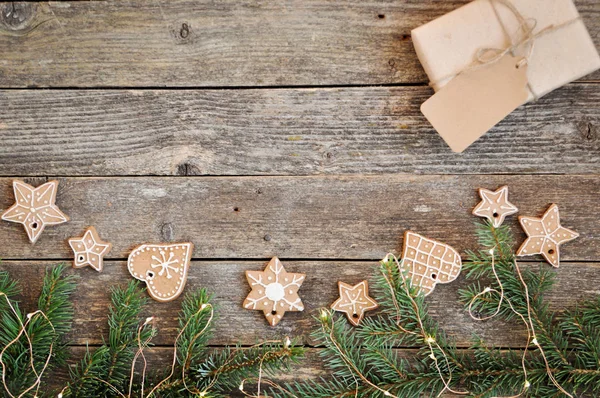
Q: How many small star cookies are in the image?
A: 3